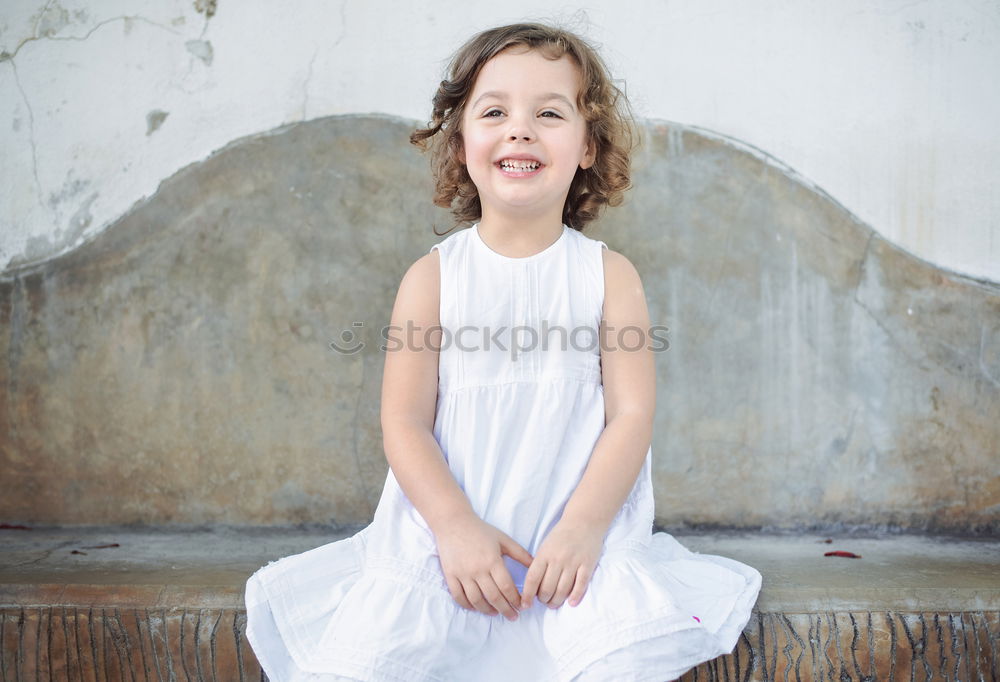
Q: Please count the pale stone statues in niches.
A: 0